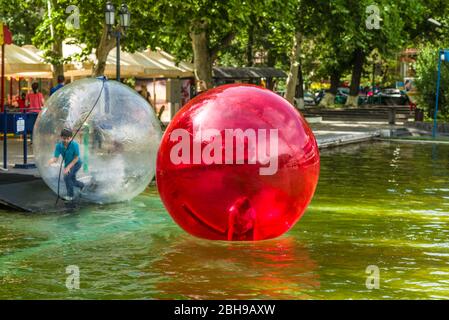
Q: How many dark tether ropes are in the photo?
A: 1